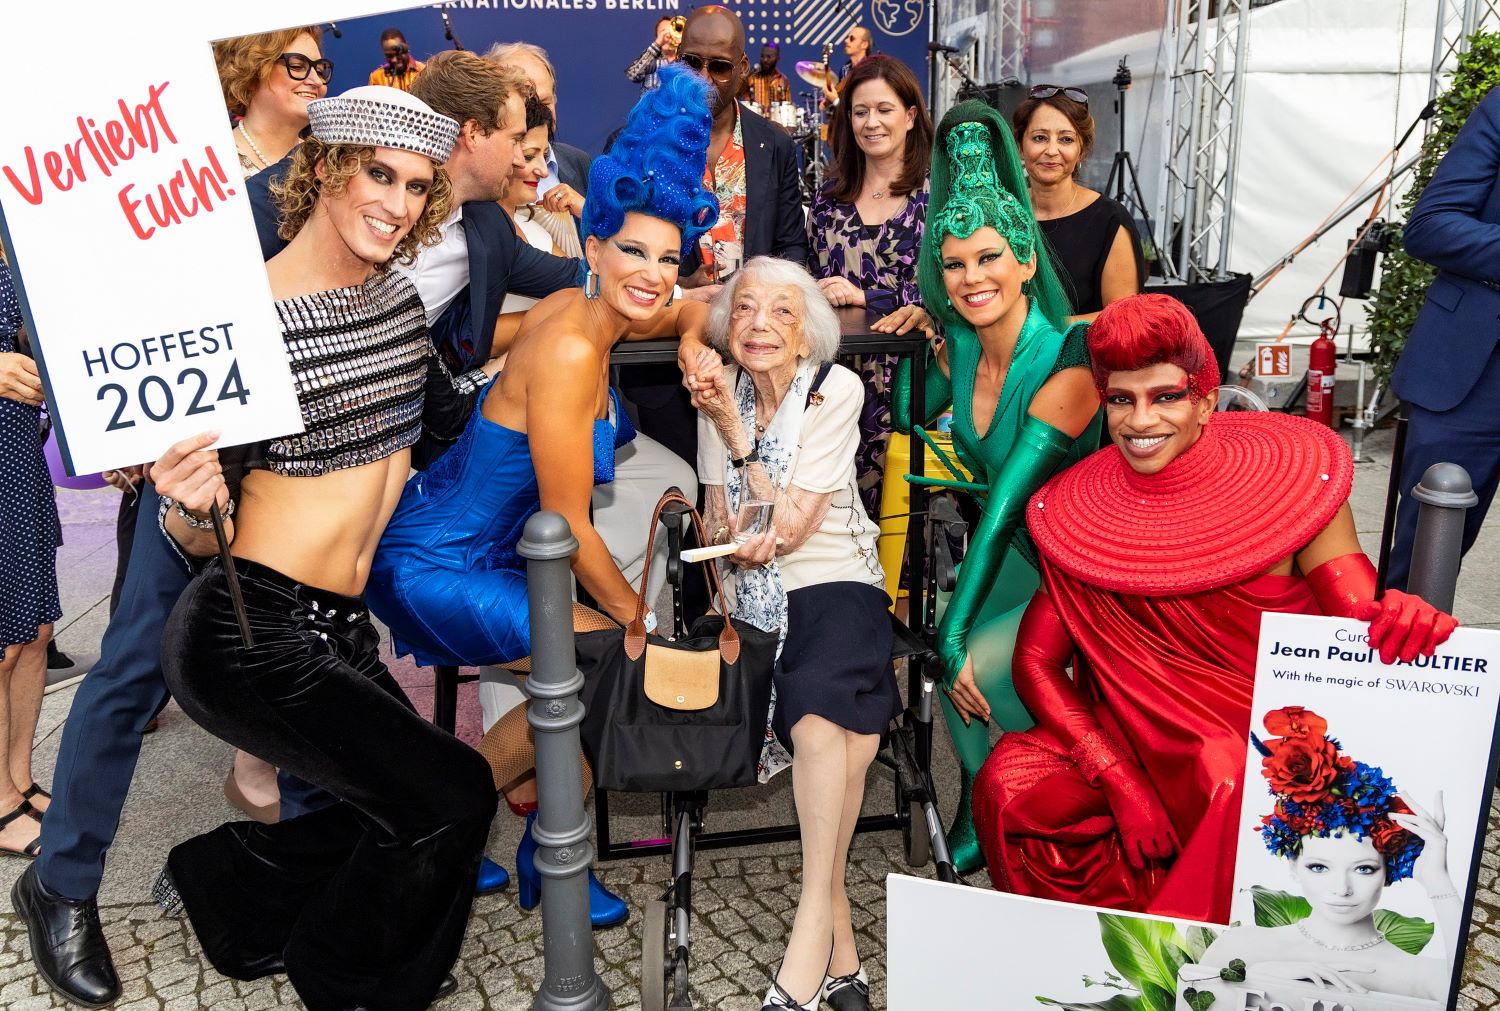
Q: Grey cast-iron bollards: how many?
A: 2